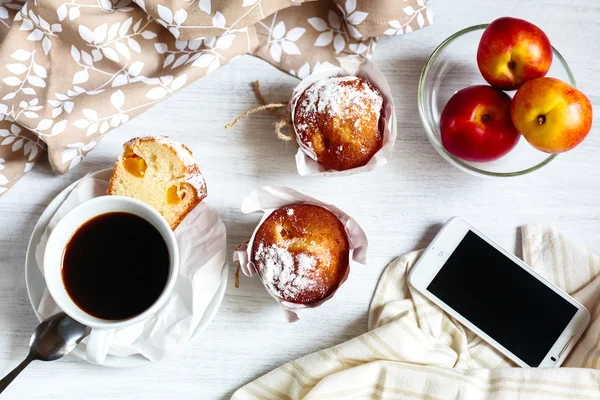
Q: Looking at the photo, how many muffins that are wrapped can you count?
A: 2